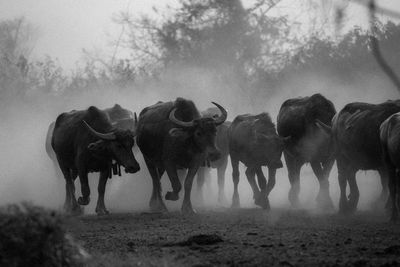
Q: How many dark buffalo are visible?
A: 6